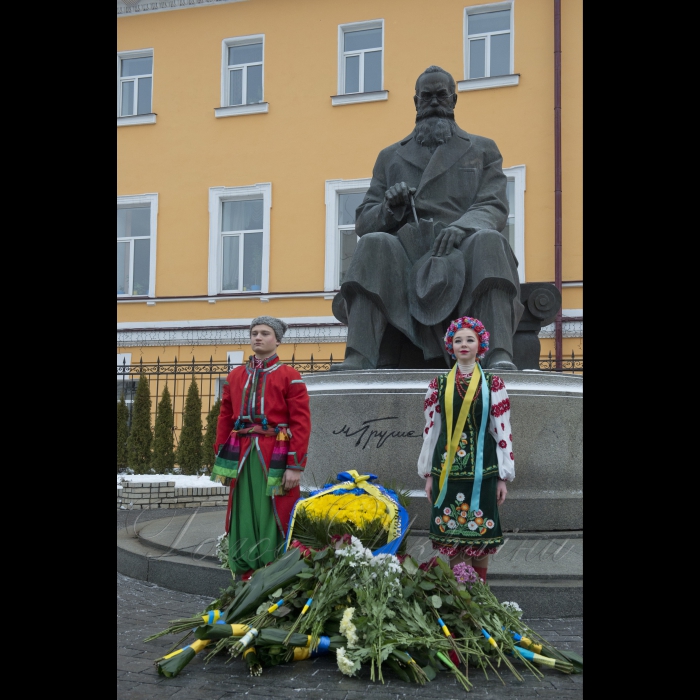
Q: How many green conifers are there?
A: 5